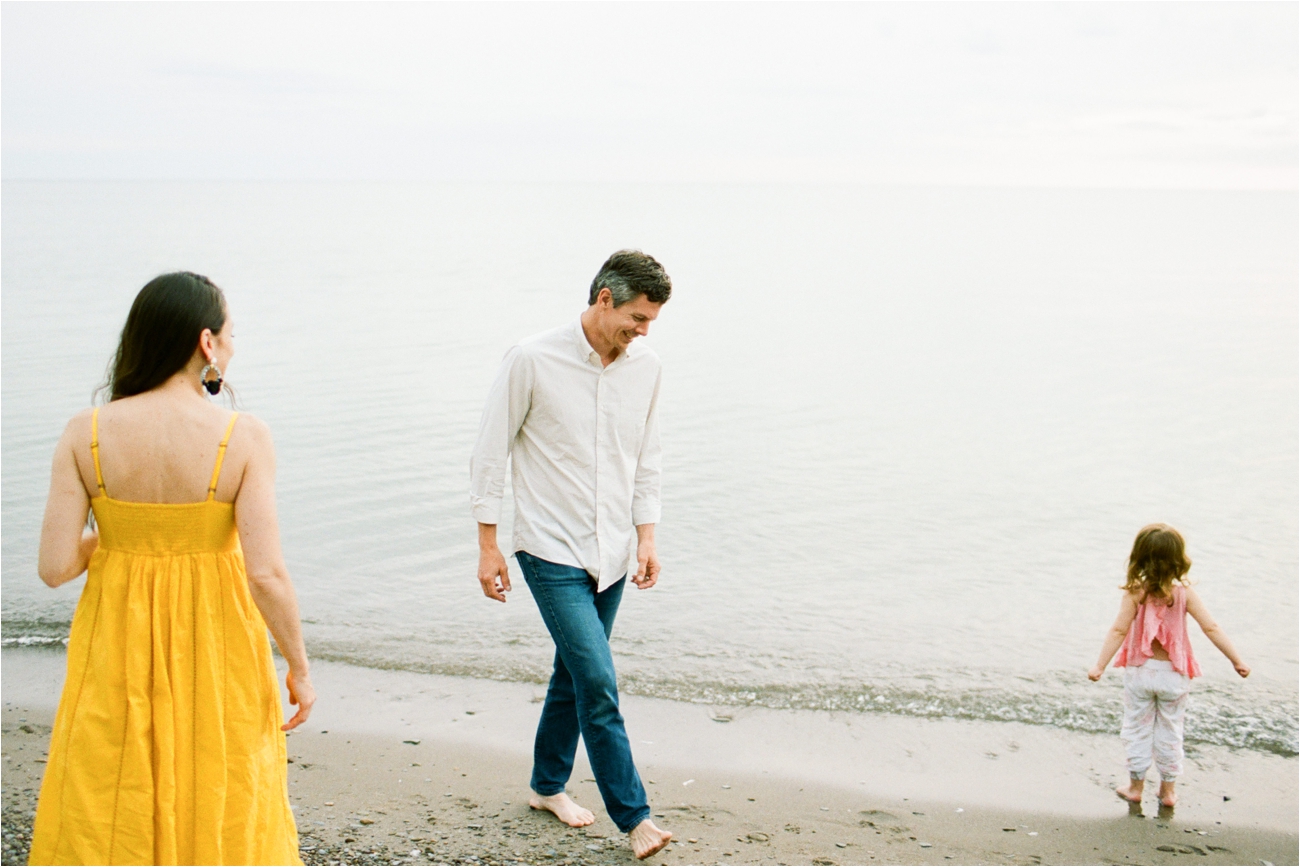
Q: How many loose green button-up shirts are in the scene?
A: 0